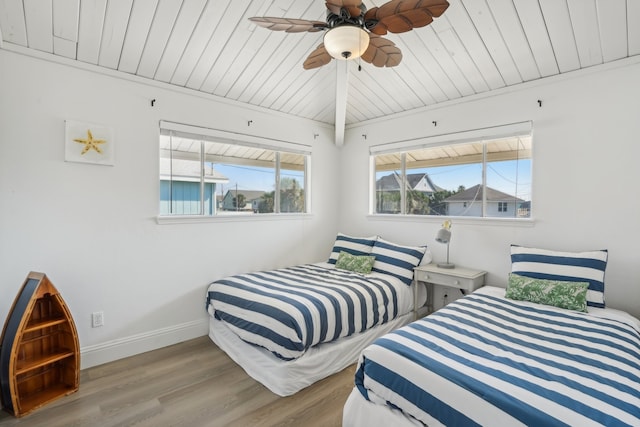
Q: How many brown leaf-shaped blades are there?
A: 5